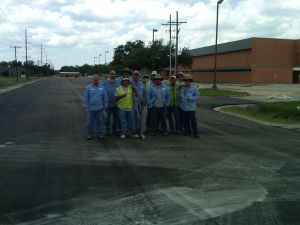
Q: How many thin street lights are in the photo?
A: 5